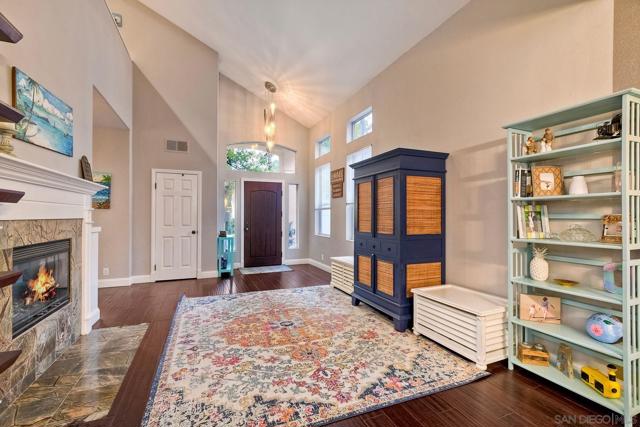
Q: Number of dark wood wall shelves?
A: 5